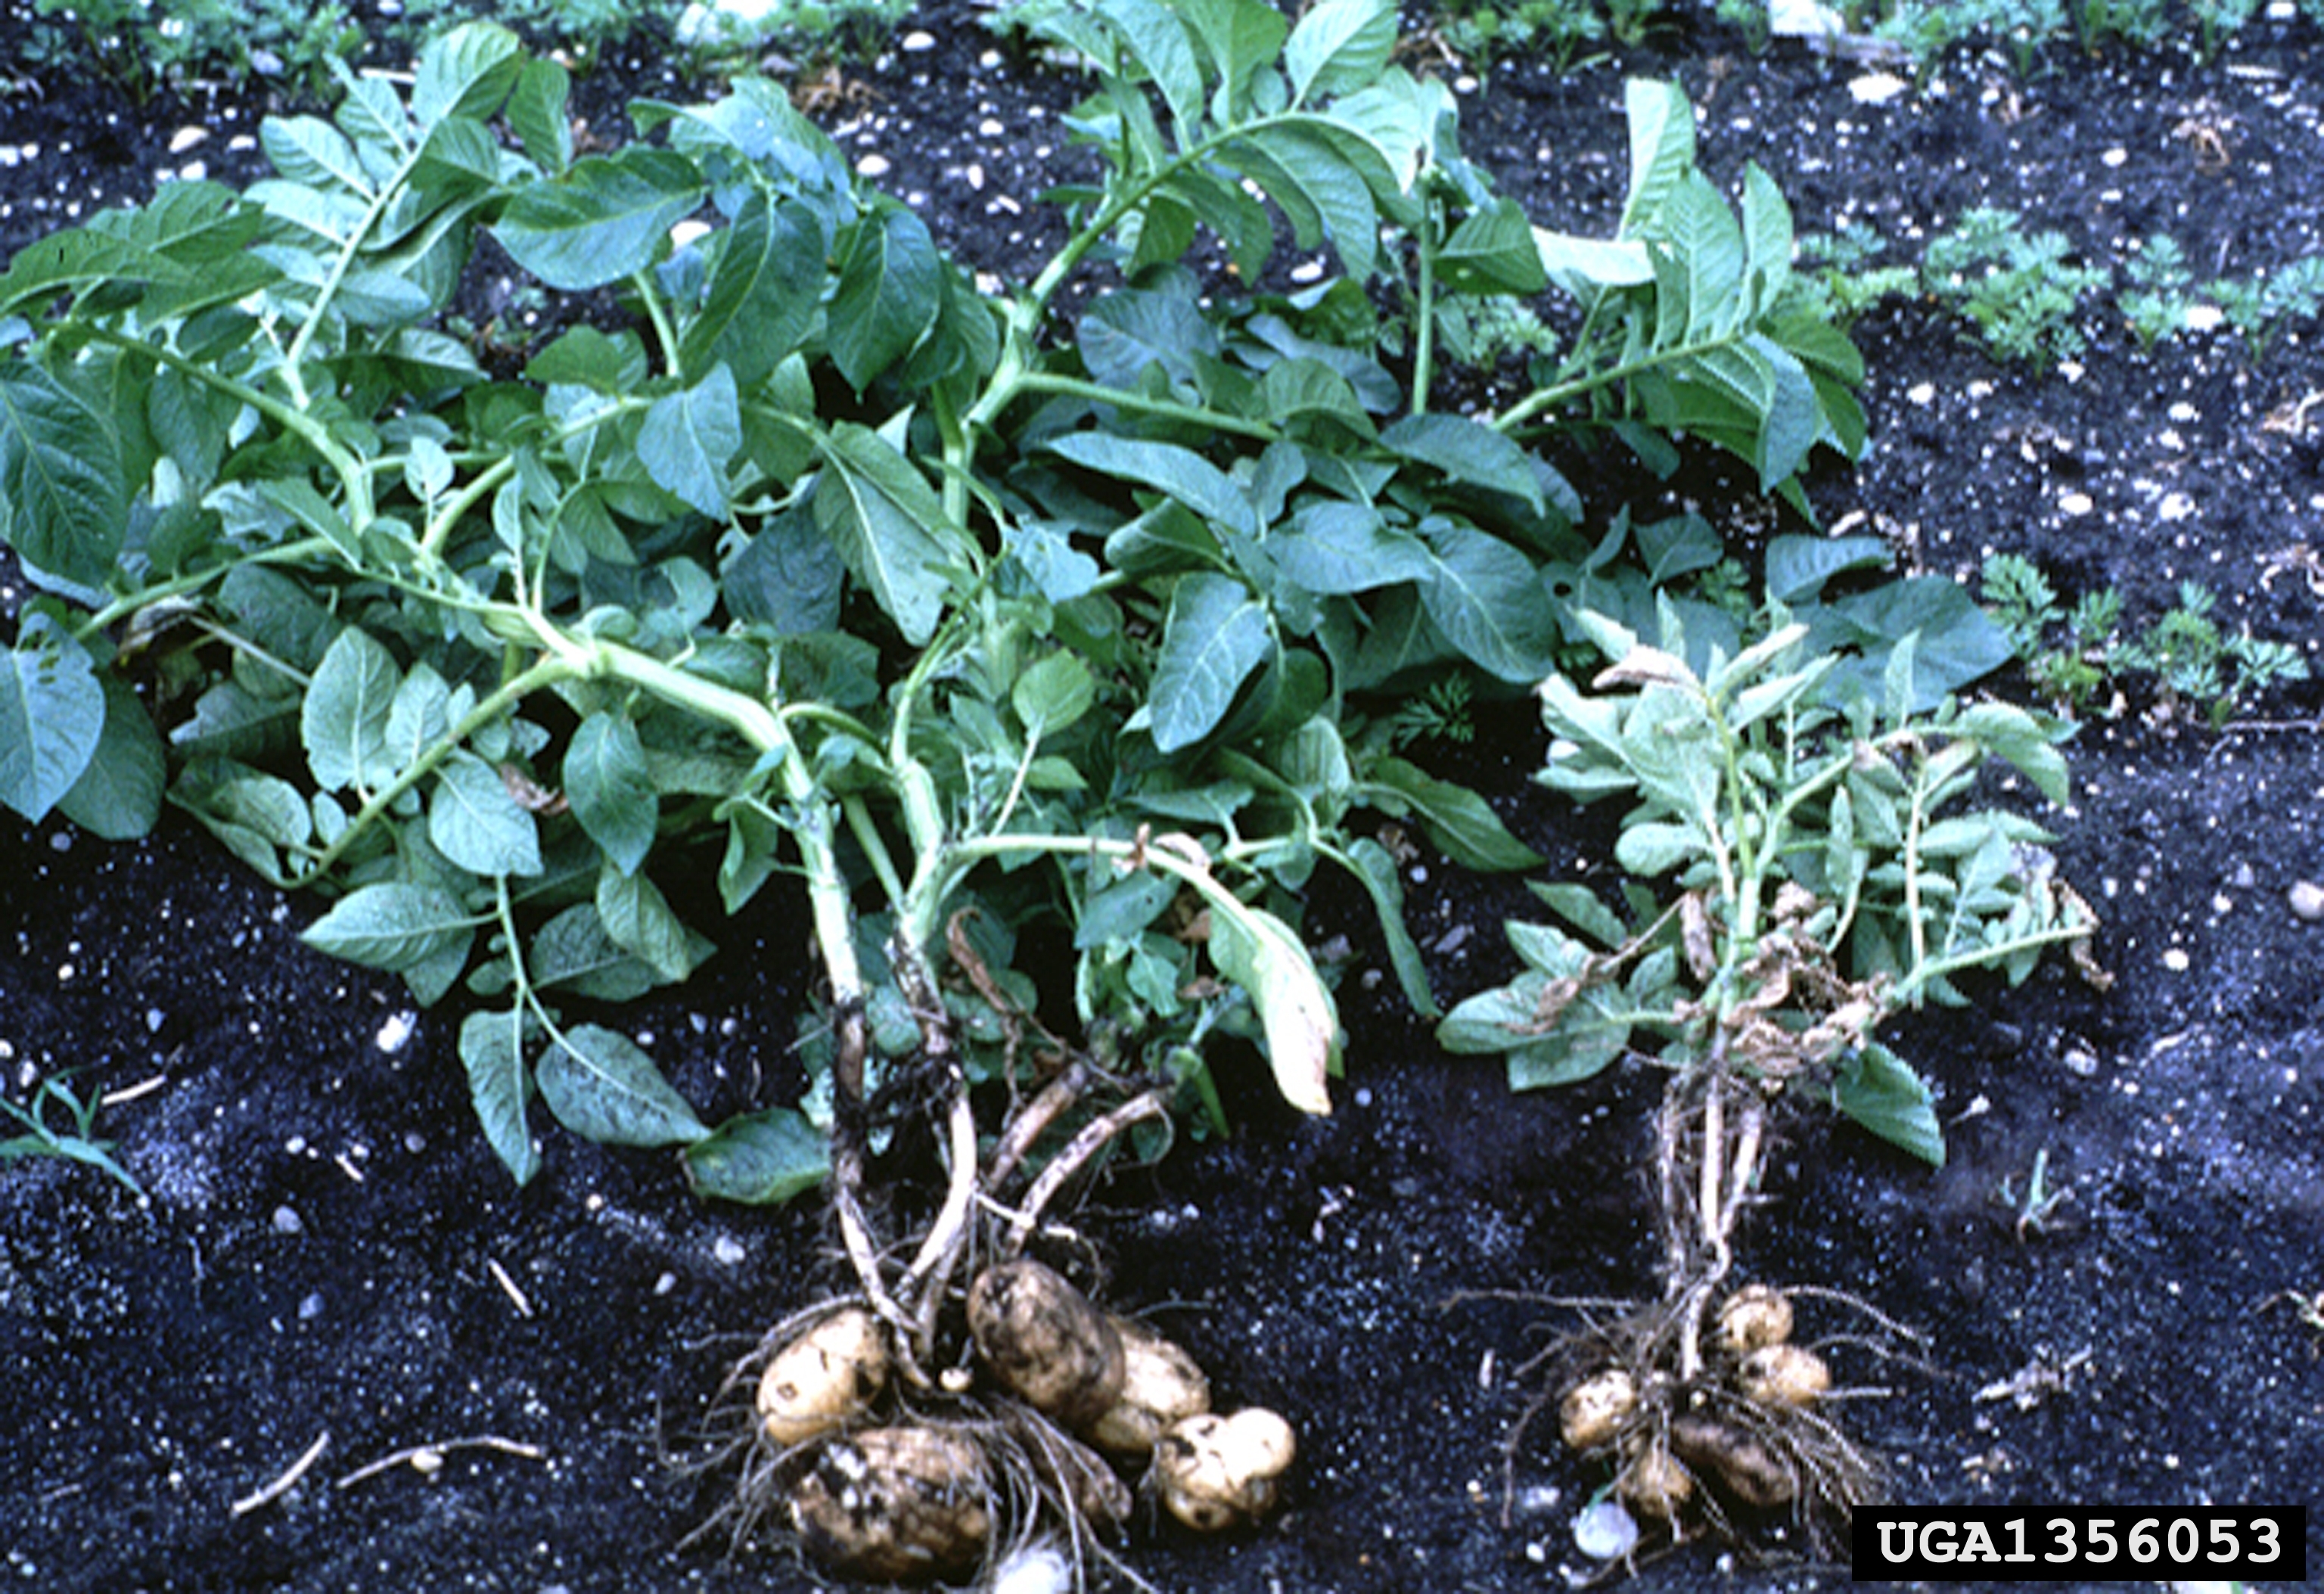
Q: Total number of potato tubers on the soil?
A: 11